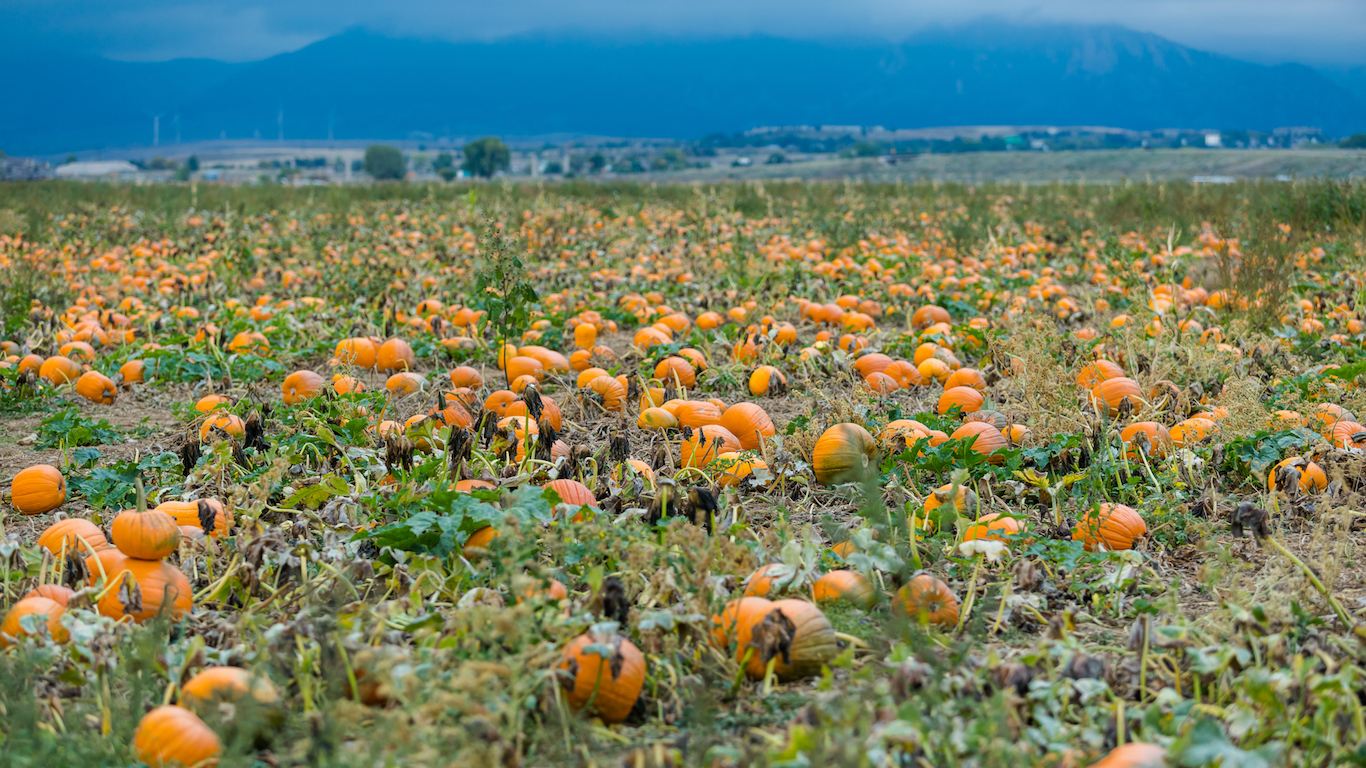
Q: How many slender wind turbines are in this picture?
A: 4